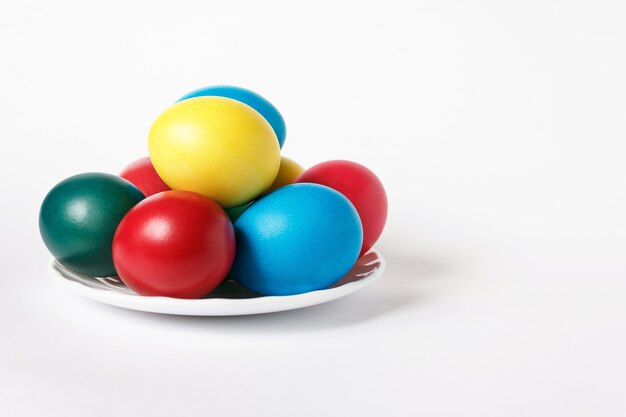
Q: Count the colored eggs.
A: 9